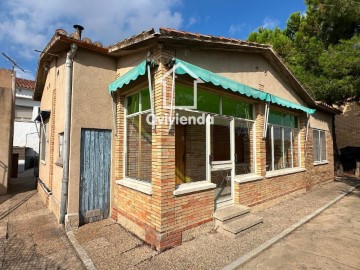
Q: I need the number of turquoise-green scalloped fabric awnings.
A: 3